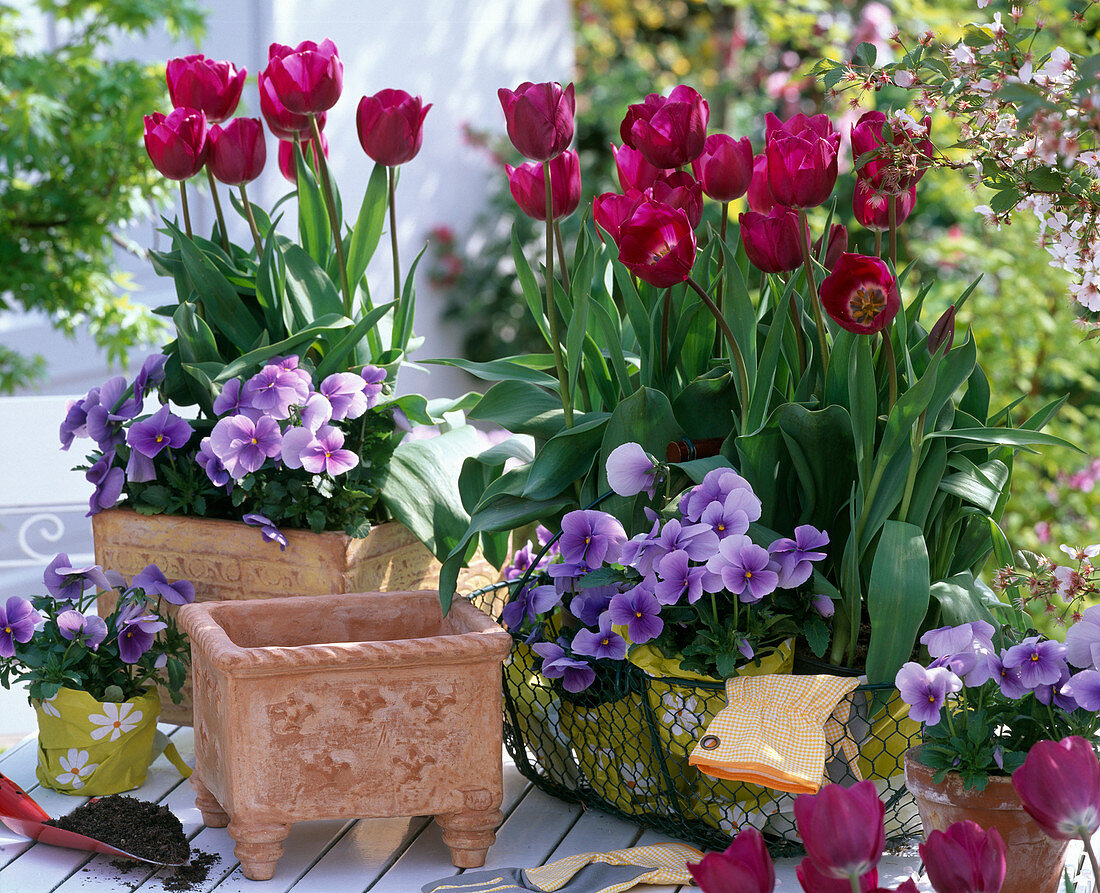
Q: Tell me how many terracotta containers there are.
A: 3